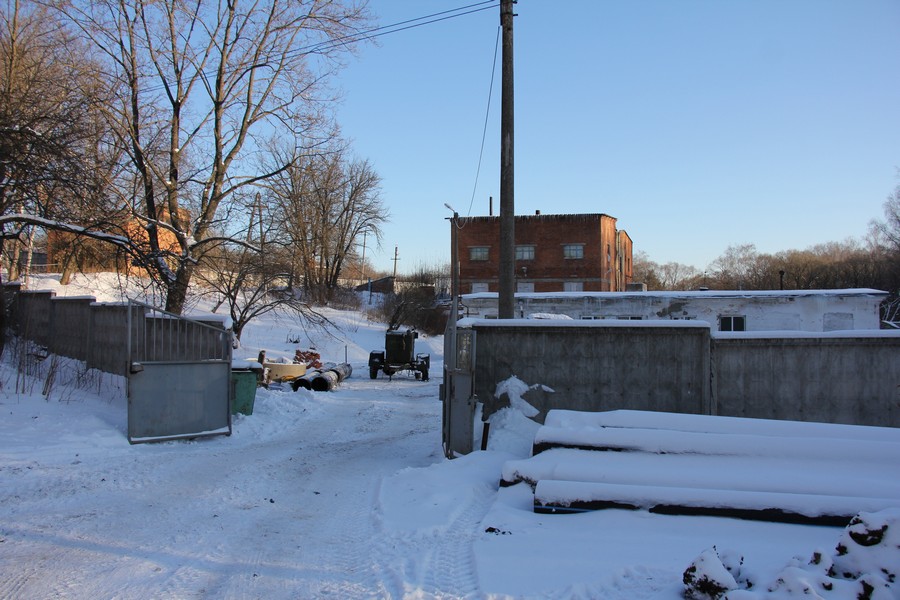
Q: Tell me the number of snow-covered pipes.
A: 4